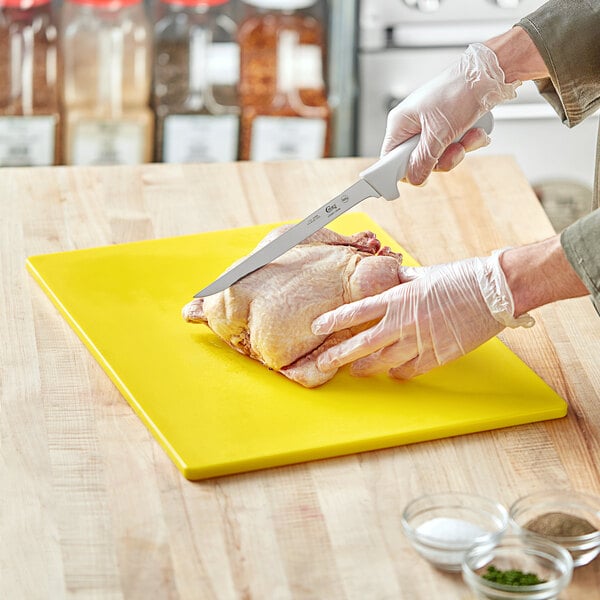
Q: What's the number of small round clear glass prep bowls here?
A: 3